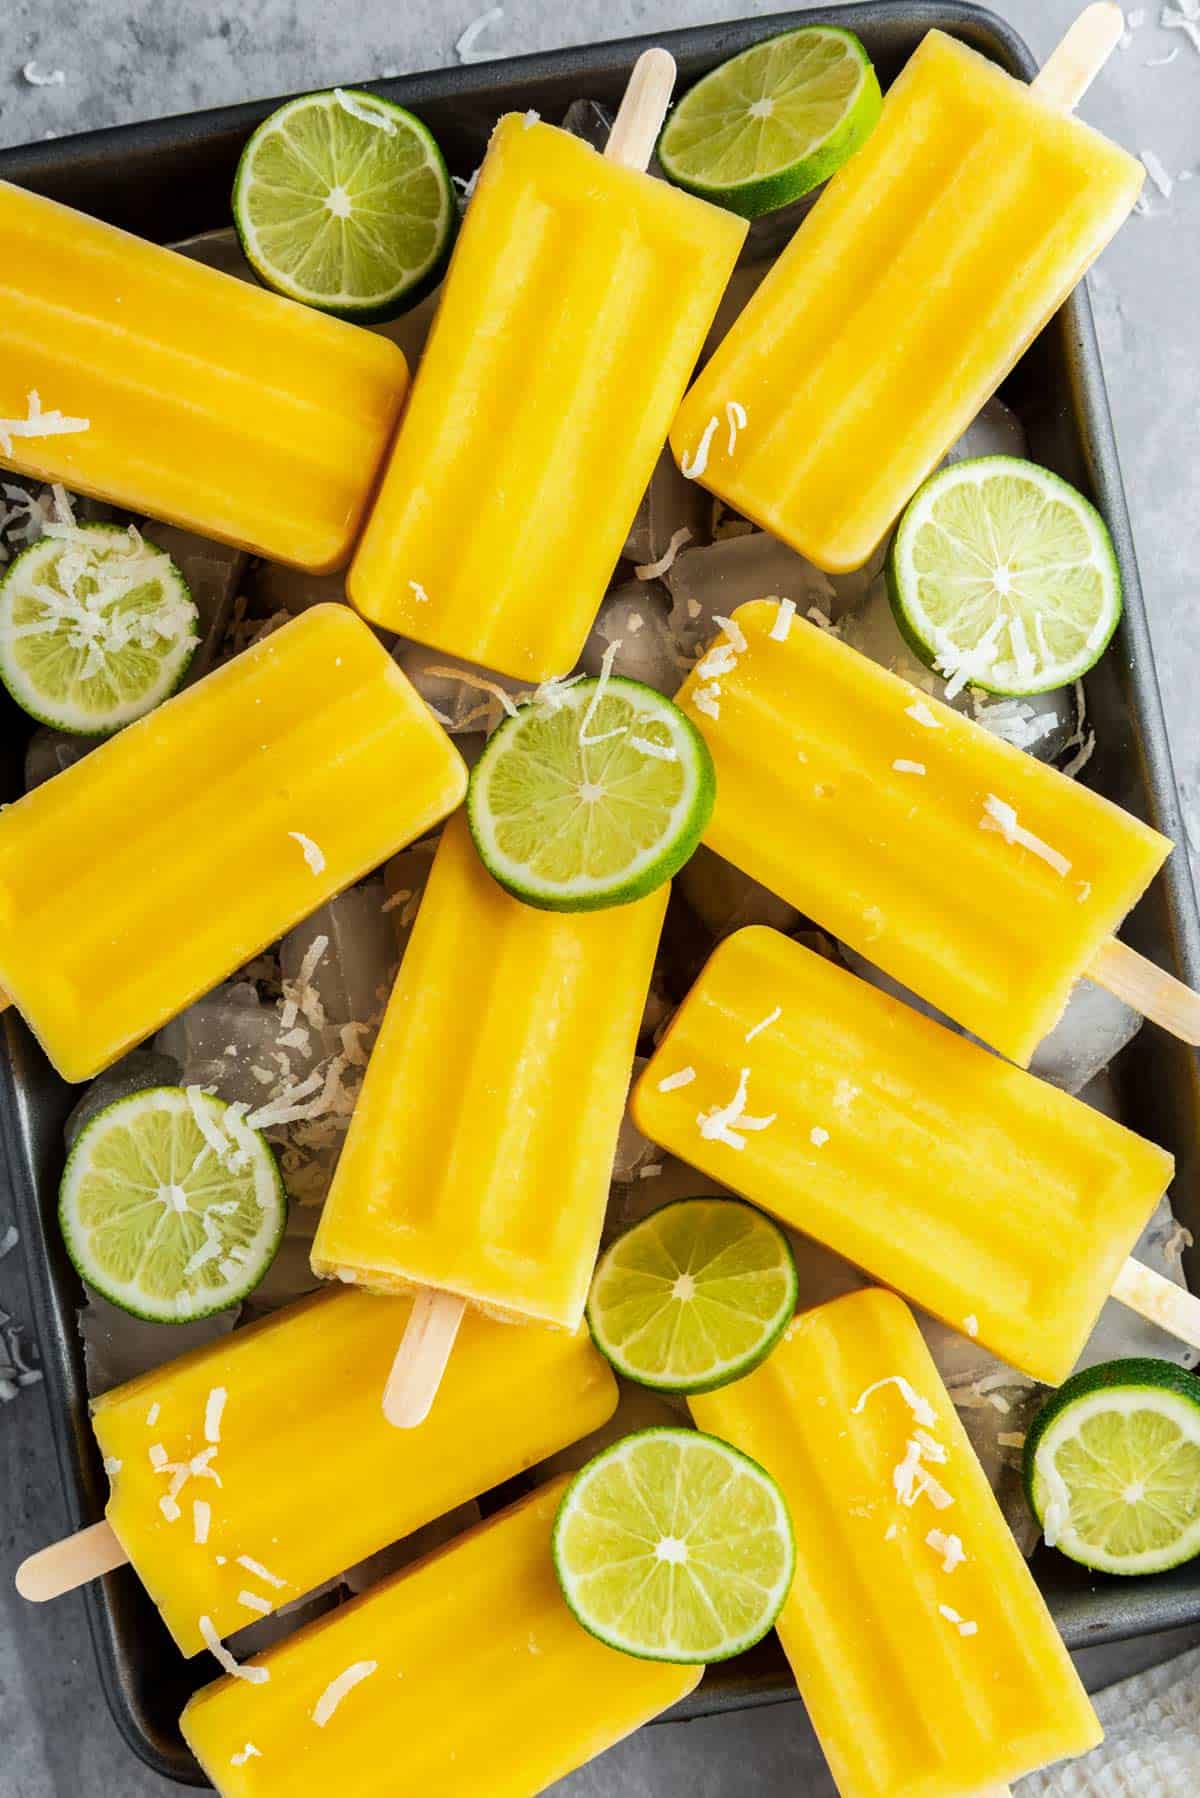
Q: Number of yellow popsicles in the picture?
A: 10